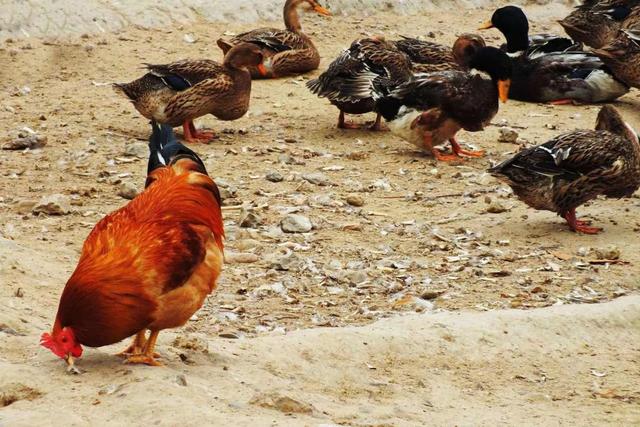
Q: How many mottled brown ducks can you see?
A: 7